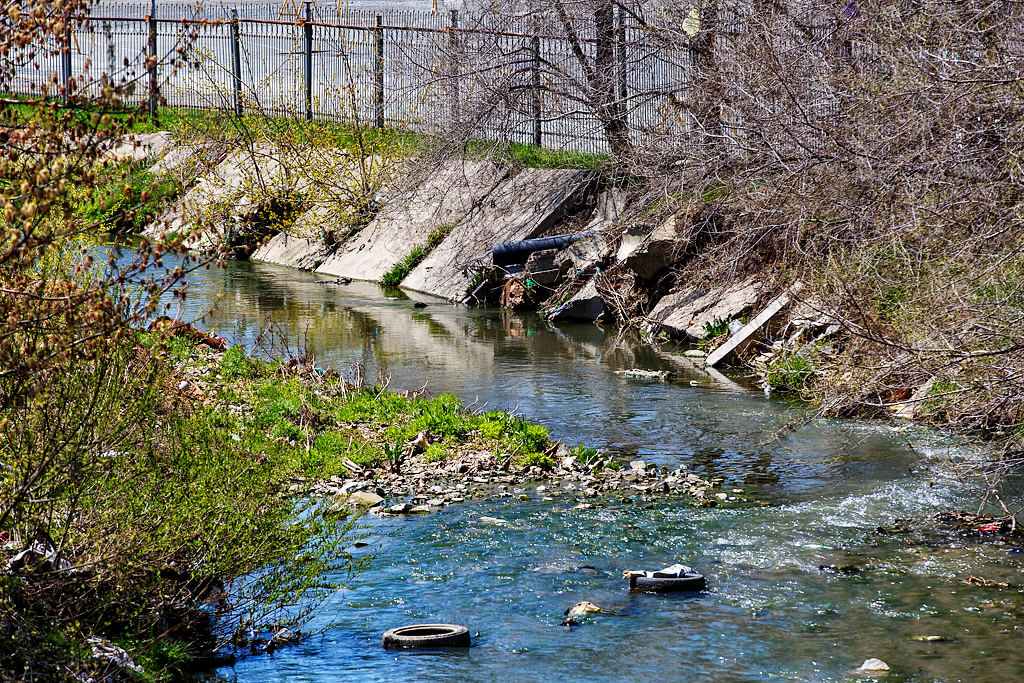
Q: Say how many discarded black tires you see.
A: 2